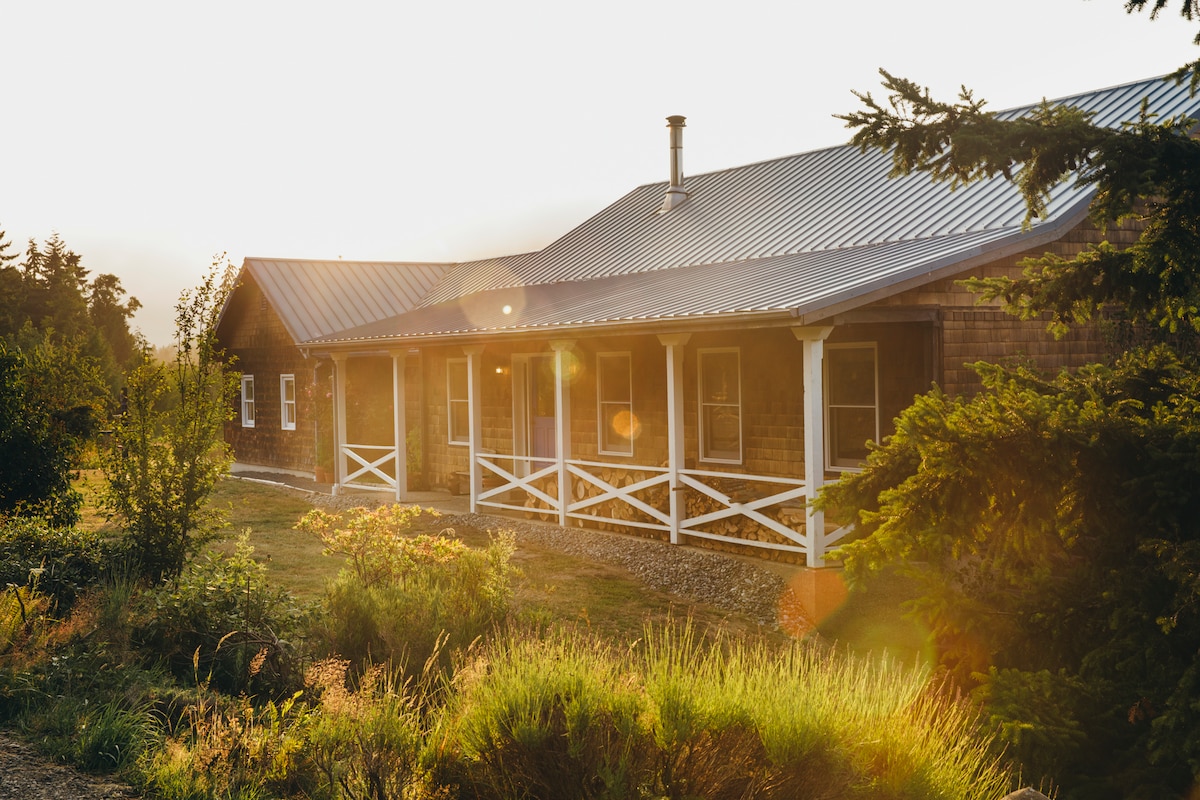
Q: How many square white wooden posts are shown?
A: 6